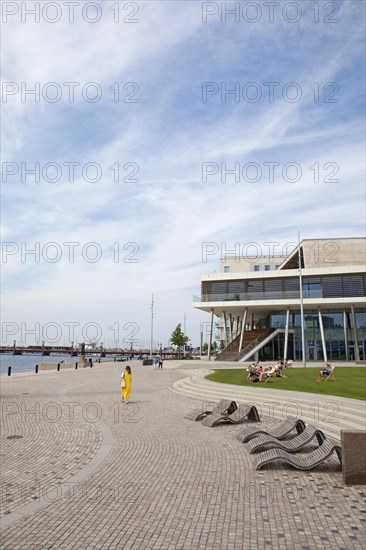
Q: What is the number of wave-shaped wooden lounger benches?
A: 5